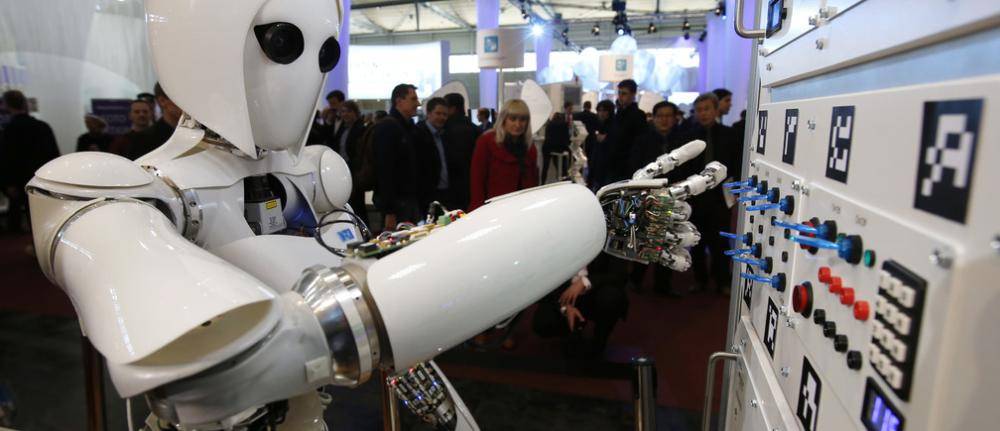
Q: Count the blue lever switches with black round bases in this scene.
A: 10